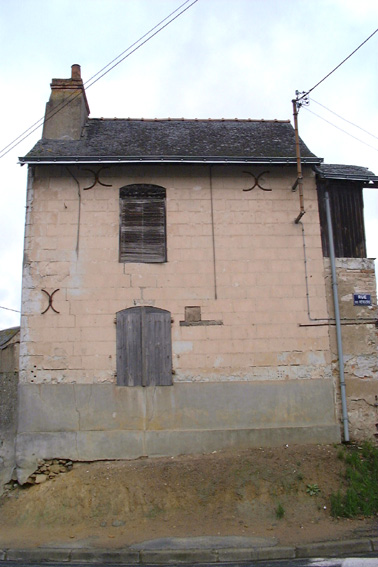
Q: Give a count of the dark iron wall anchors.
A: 3